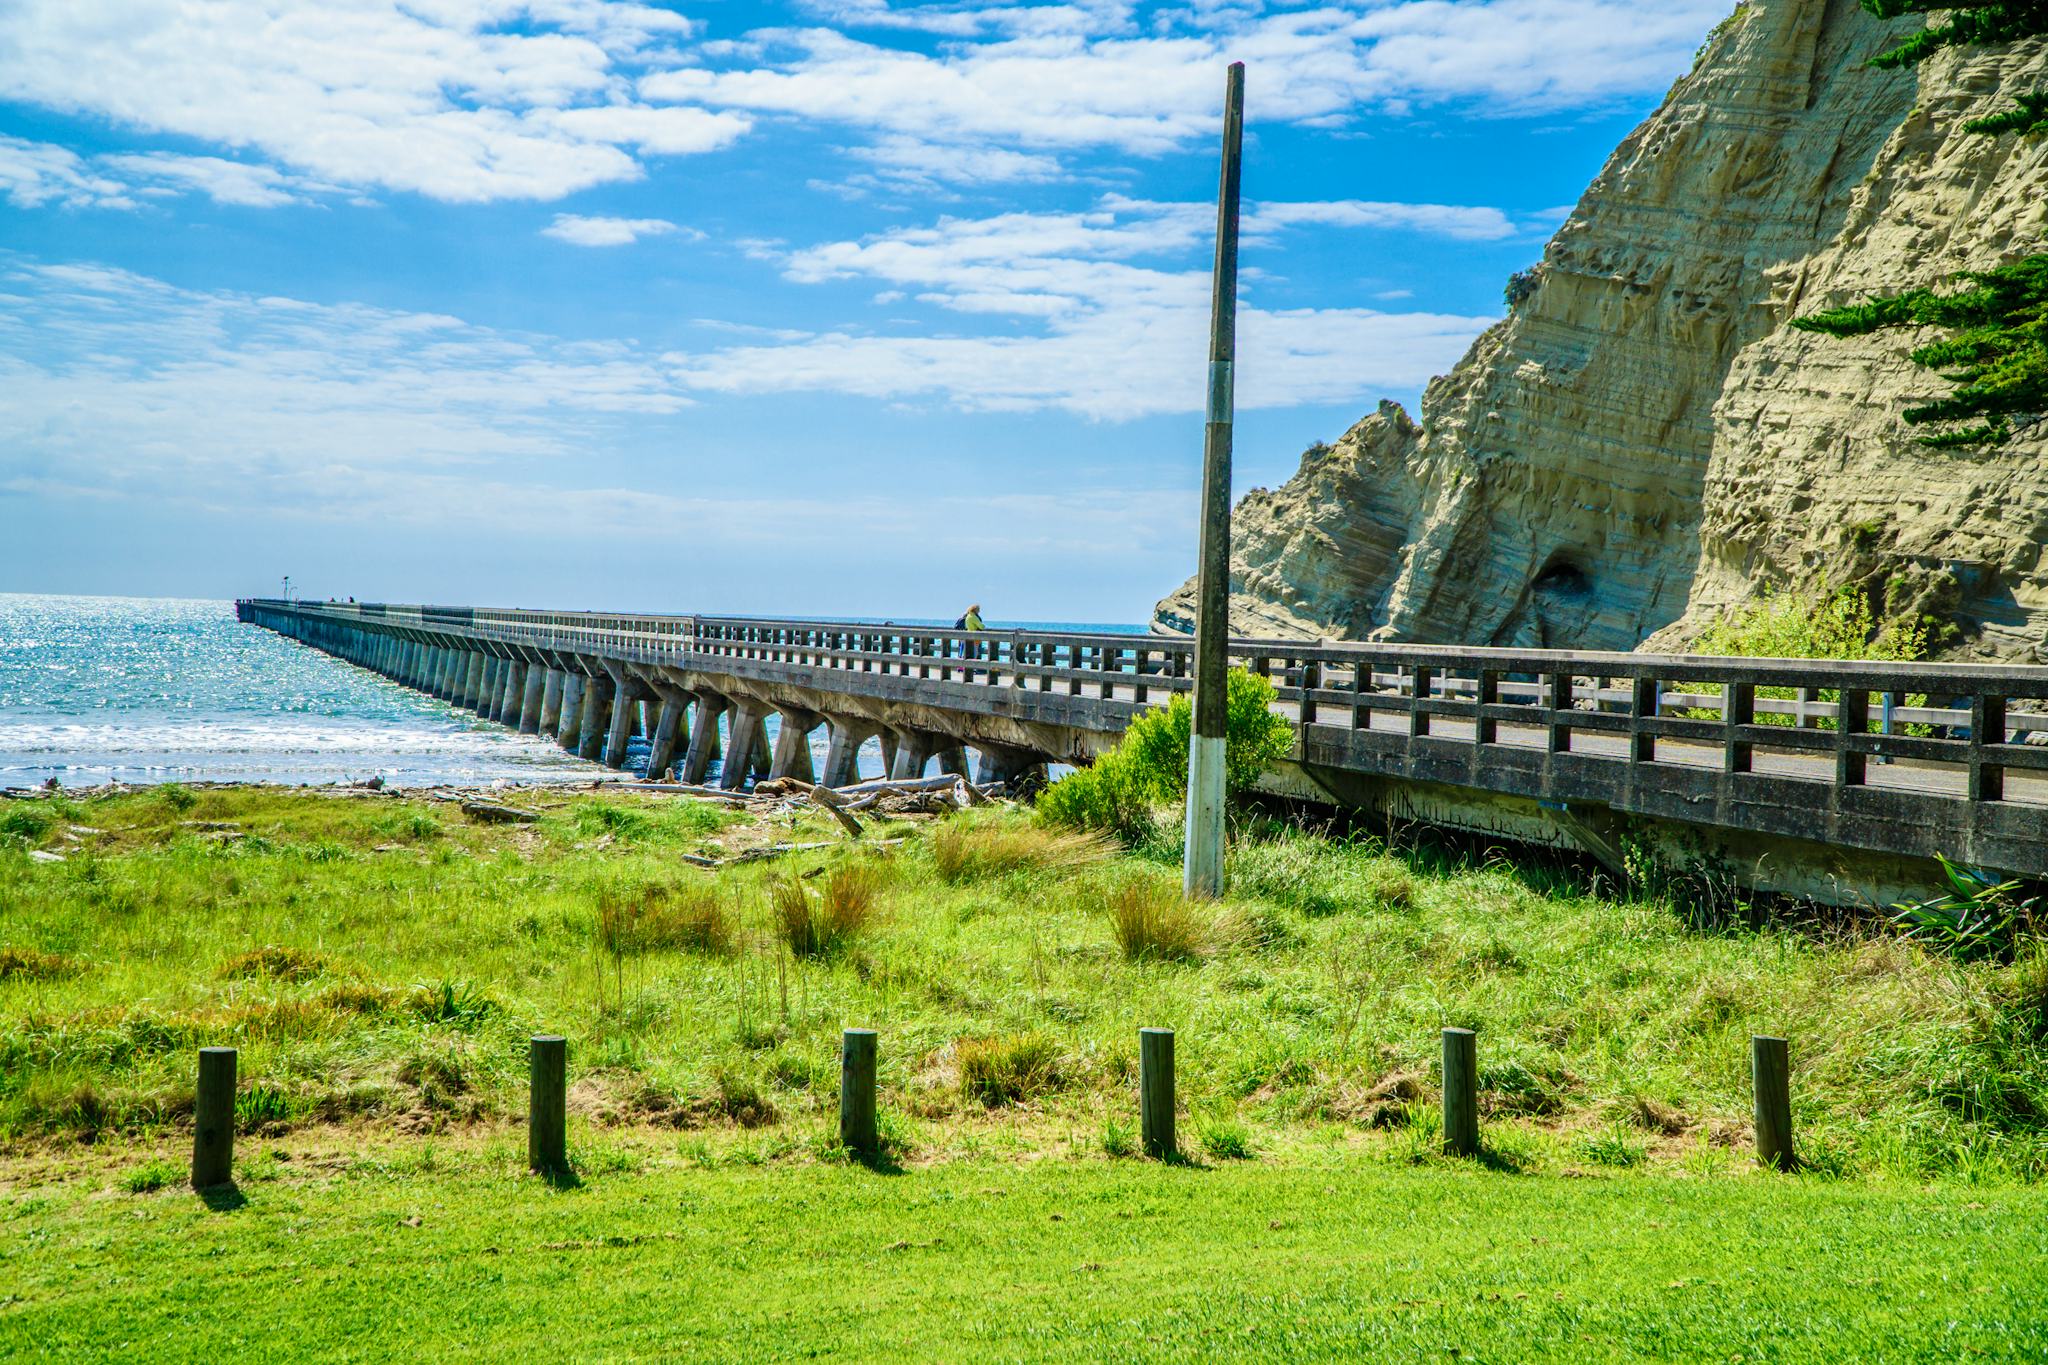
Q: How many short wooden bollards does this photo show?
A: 6